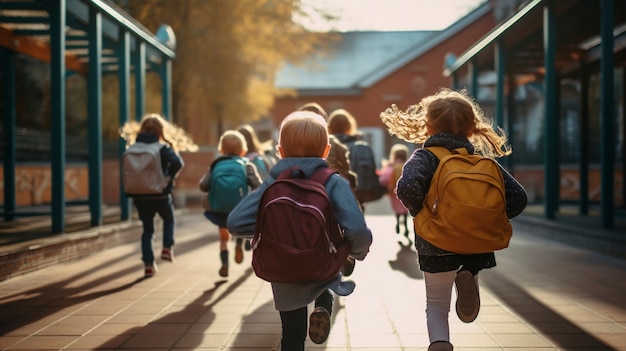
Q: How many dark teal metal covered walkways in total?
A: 2